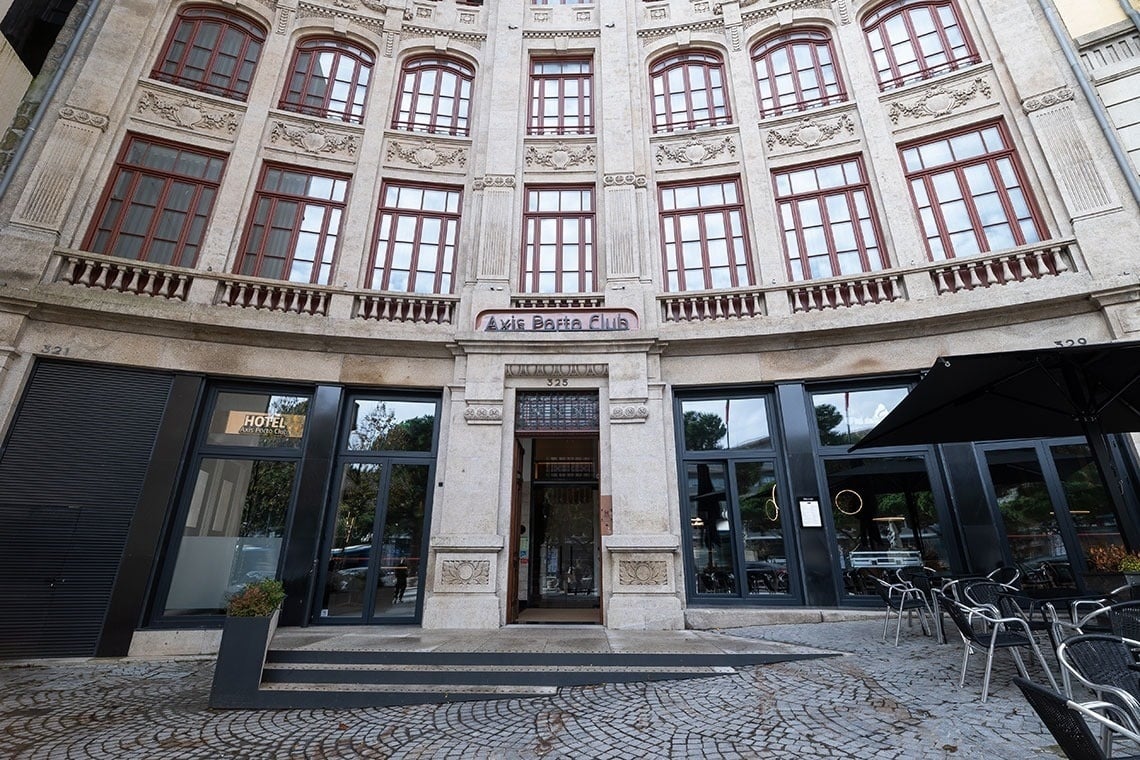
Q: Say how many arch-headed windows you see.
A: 6